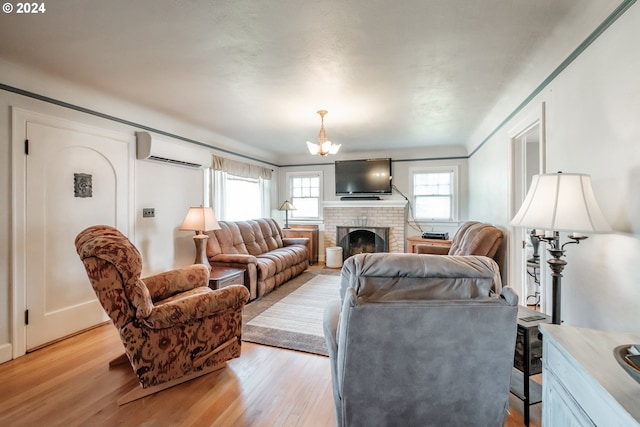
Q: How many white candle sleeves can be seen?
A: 3